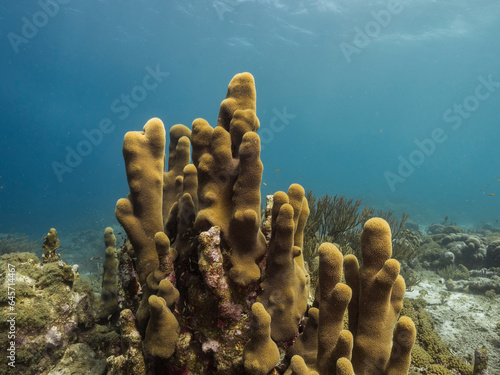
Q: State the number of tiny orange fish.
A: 4